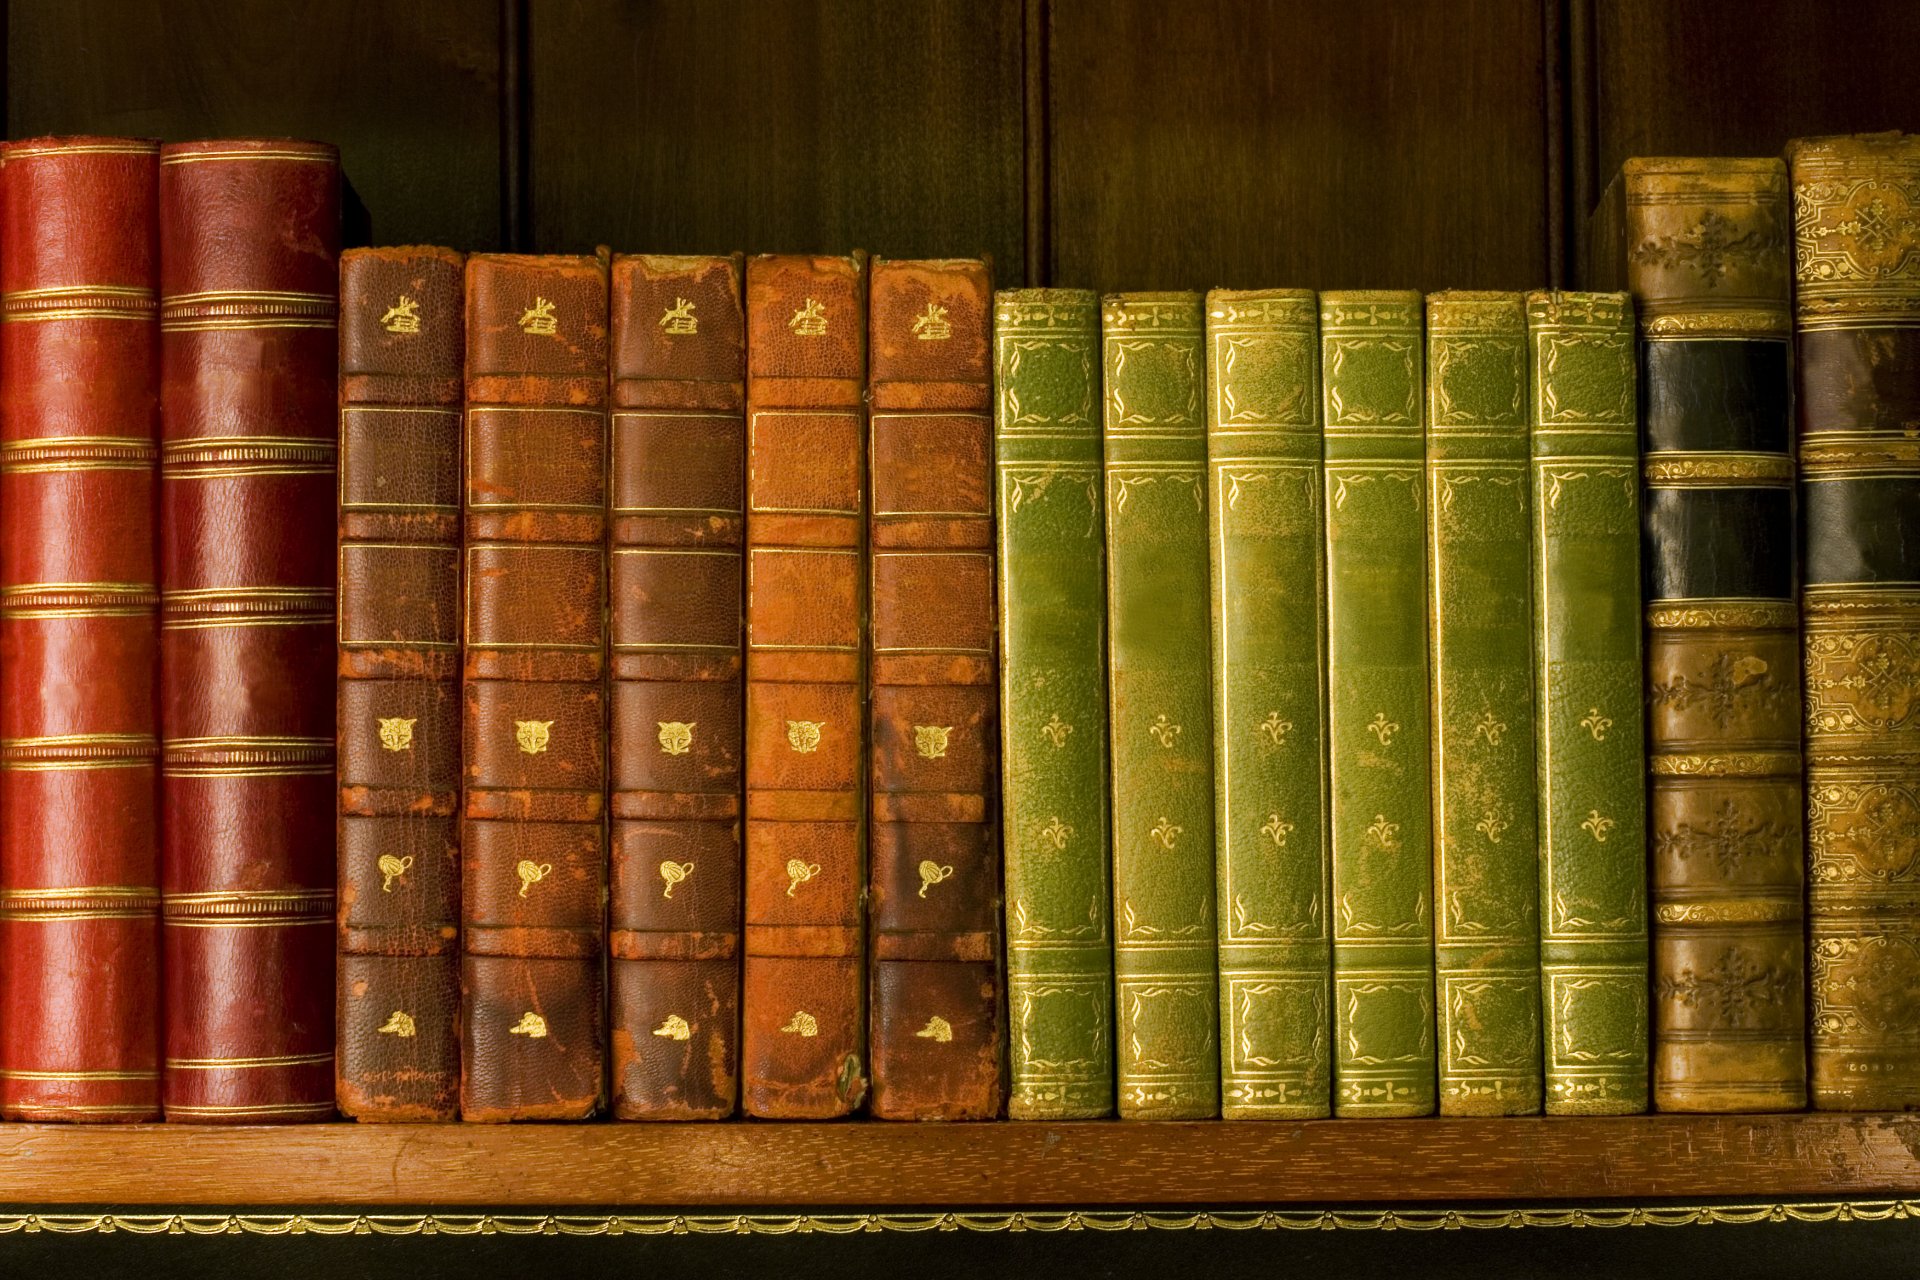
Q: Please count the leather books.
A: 15